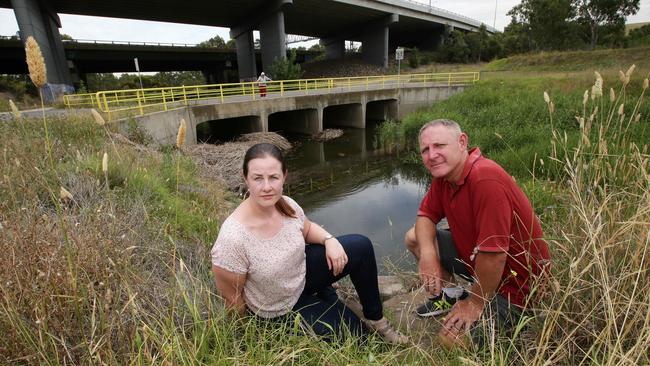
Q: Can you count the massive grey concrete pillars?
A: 5